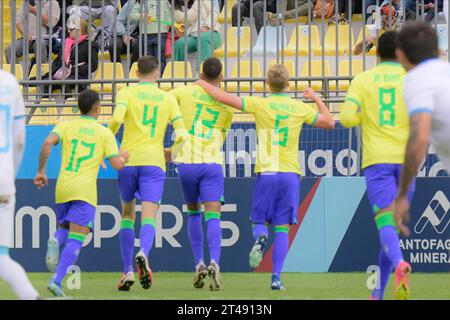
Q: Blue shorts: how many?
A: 5